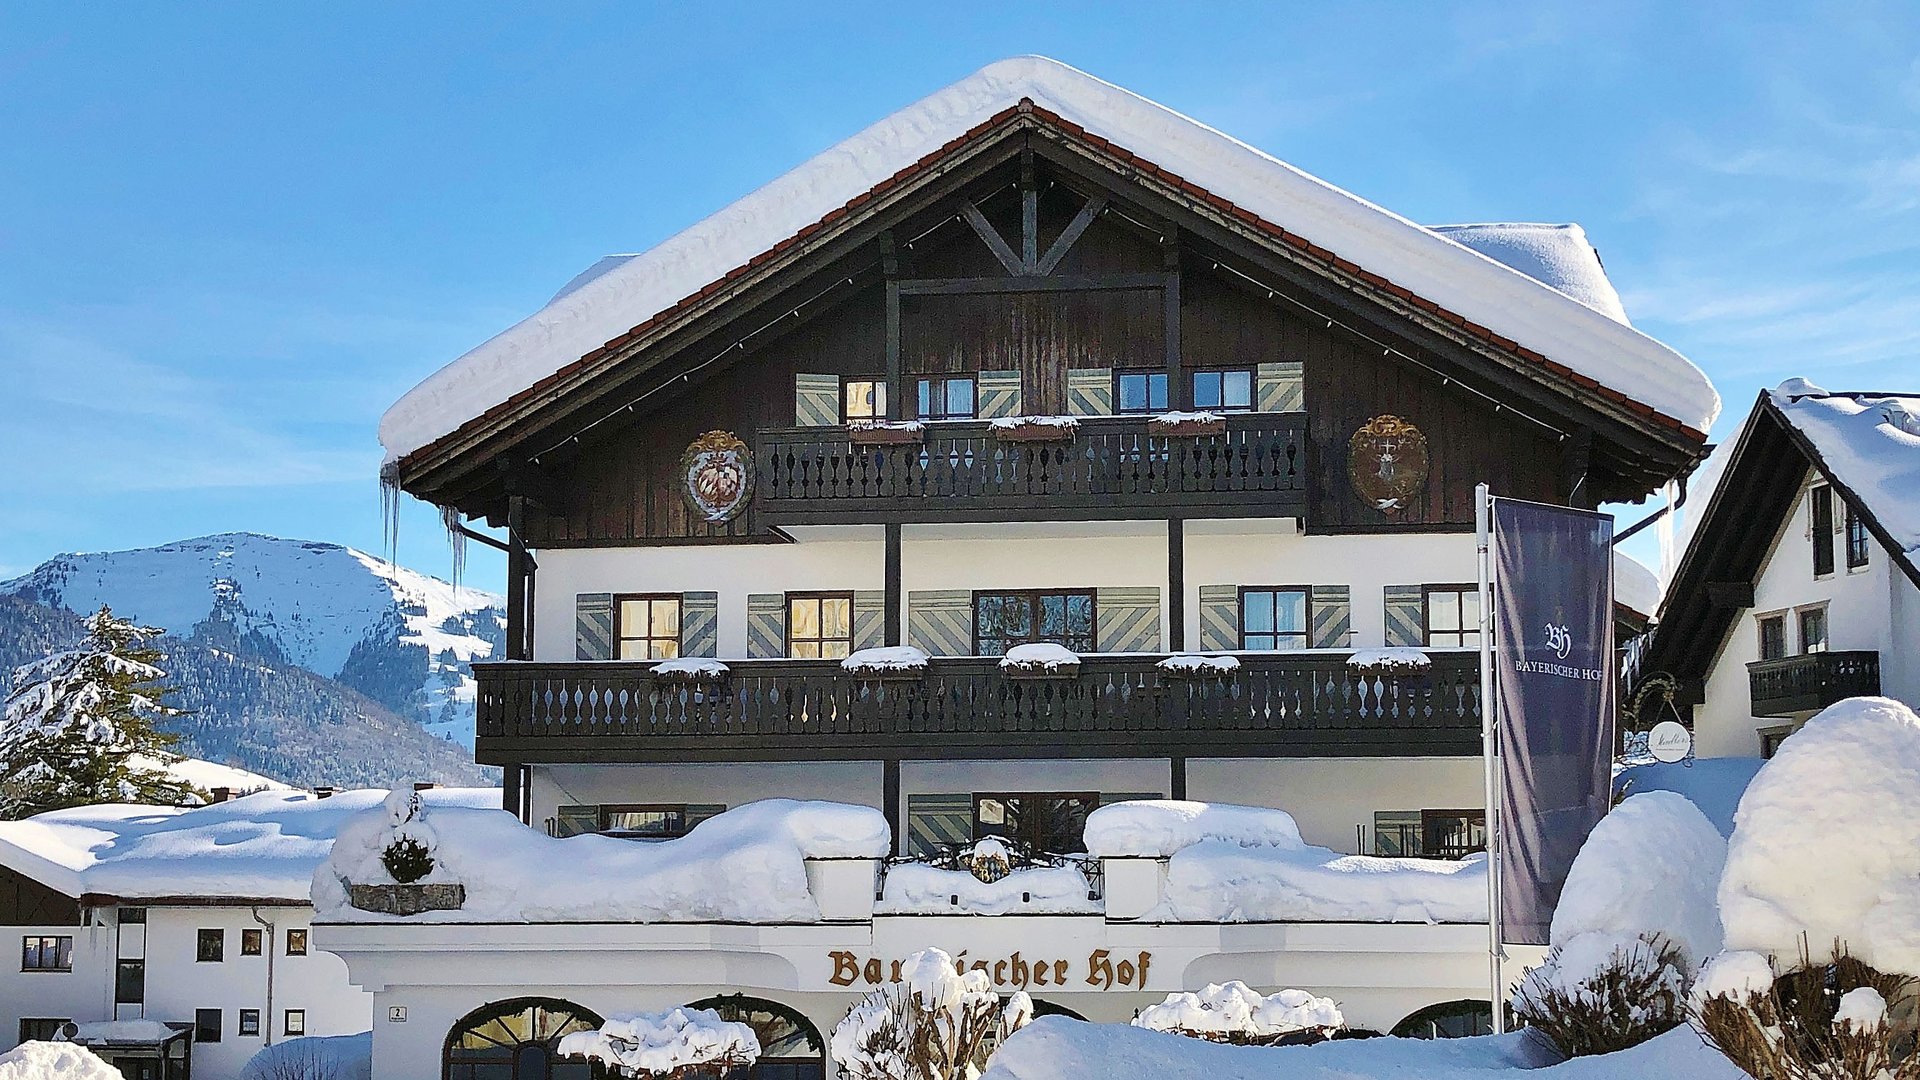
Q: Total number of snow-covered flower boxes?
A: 8